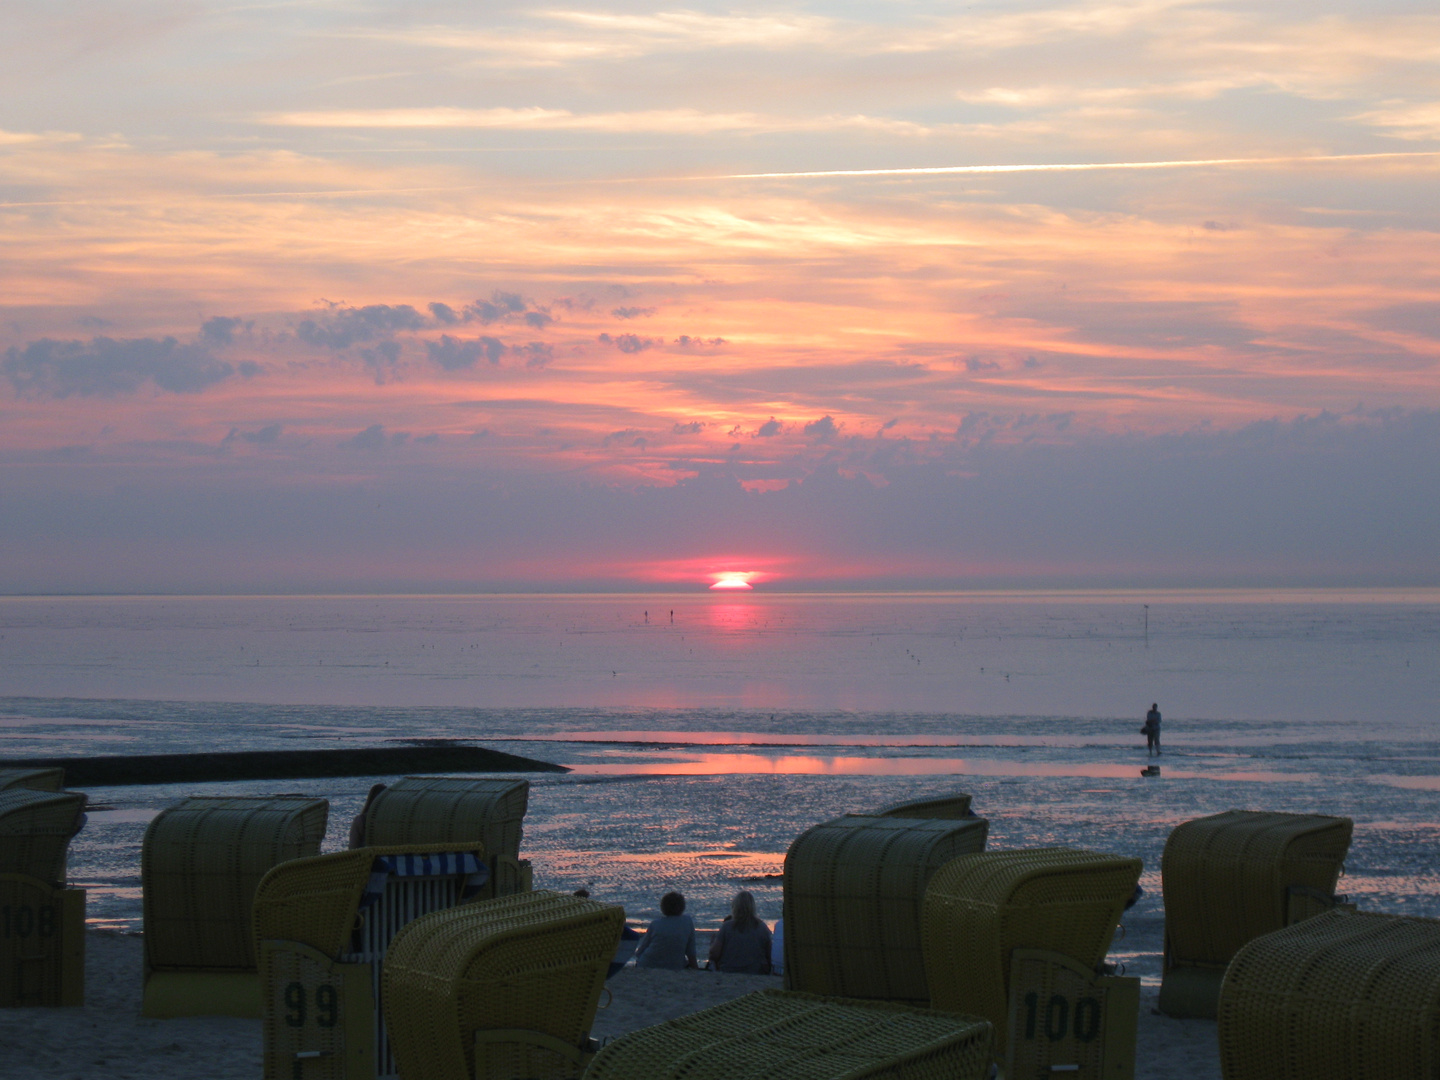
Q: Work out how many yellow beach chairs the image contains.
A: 12